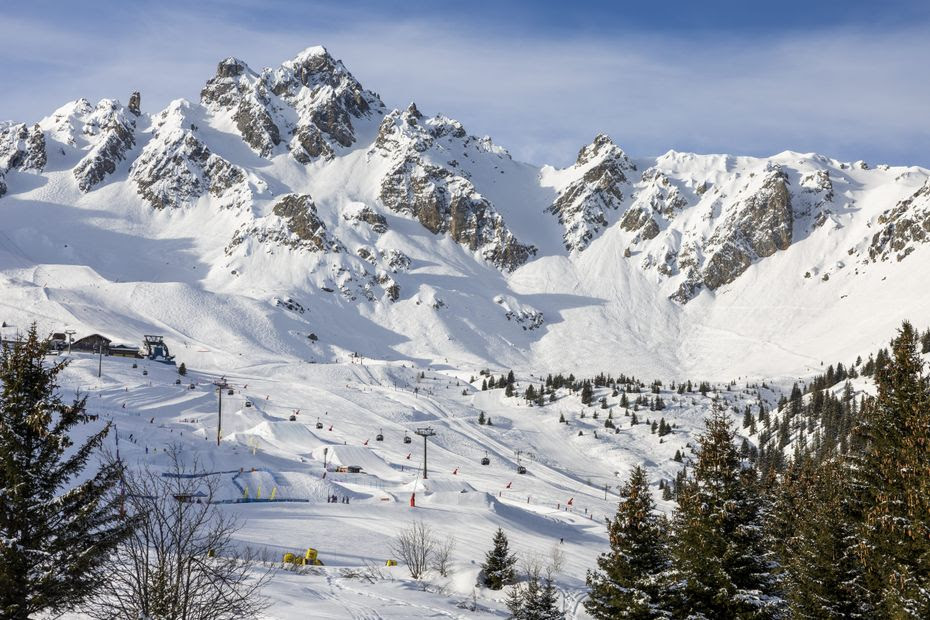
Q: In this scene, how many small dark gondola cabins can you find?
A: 12